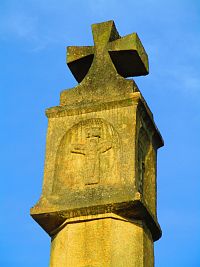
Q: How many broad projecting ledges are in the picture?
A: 2